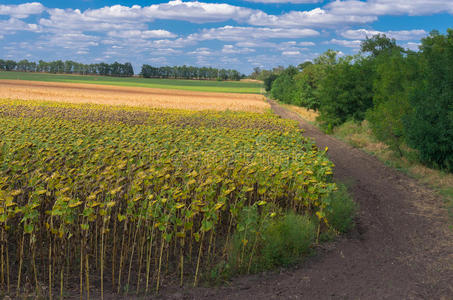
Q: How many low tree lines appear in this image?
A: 2